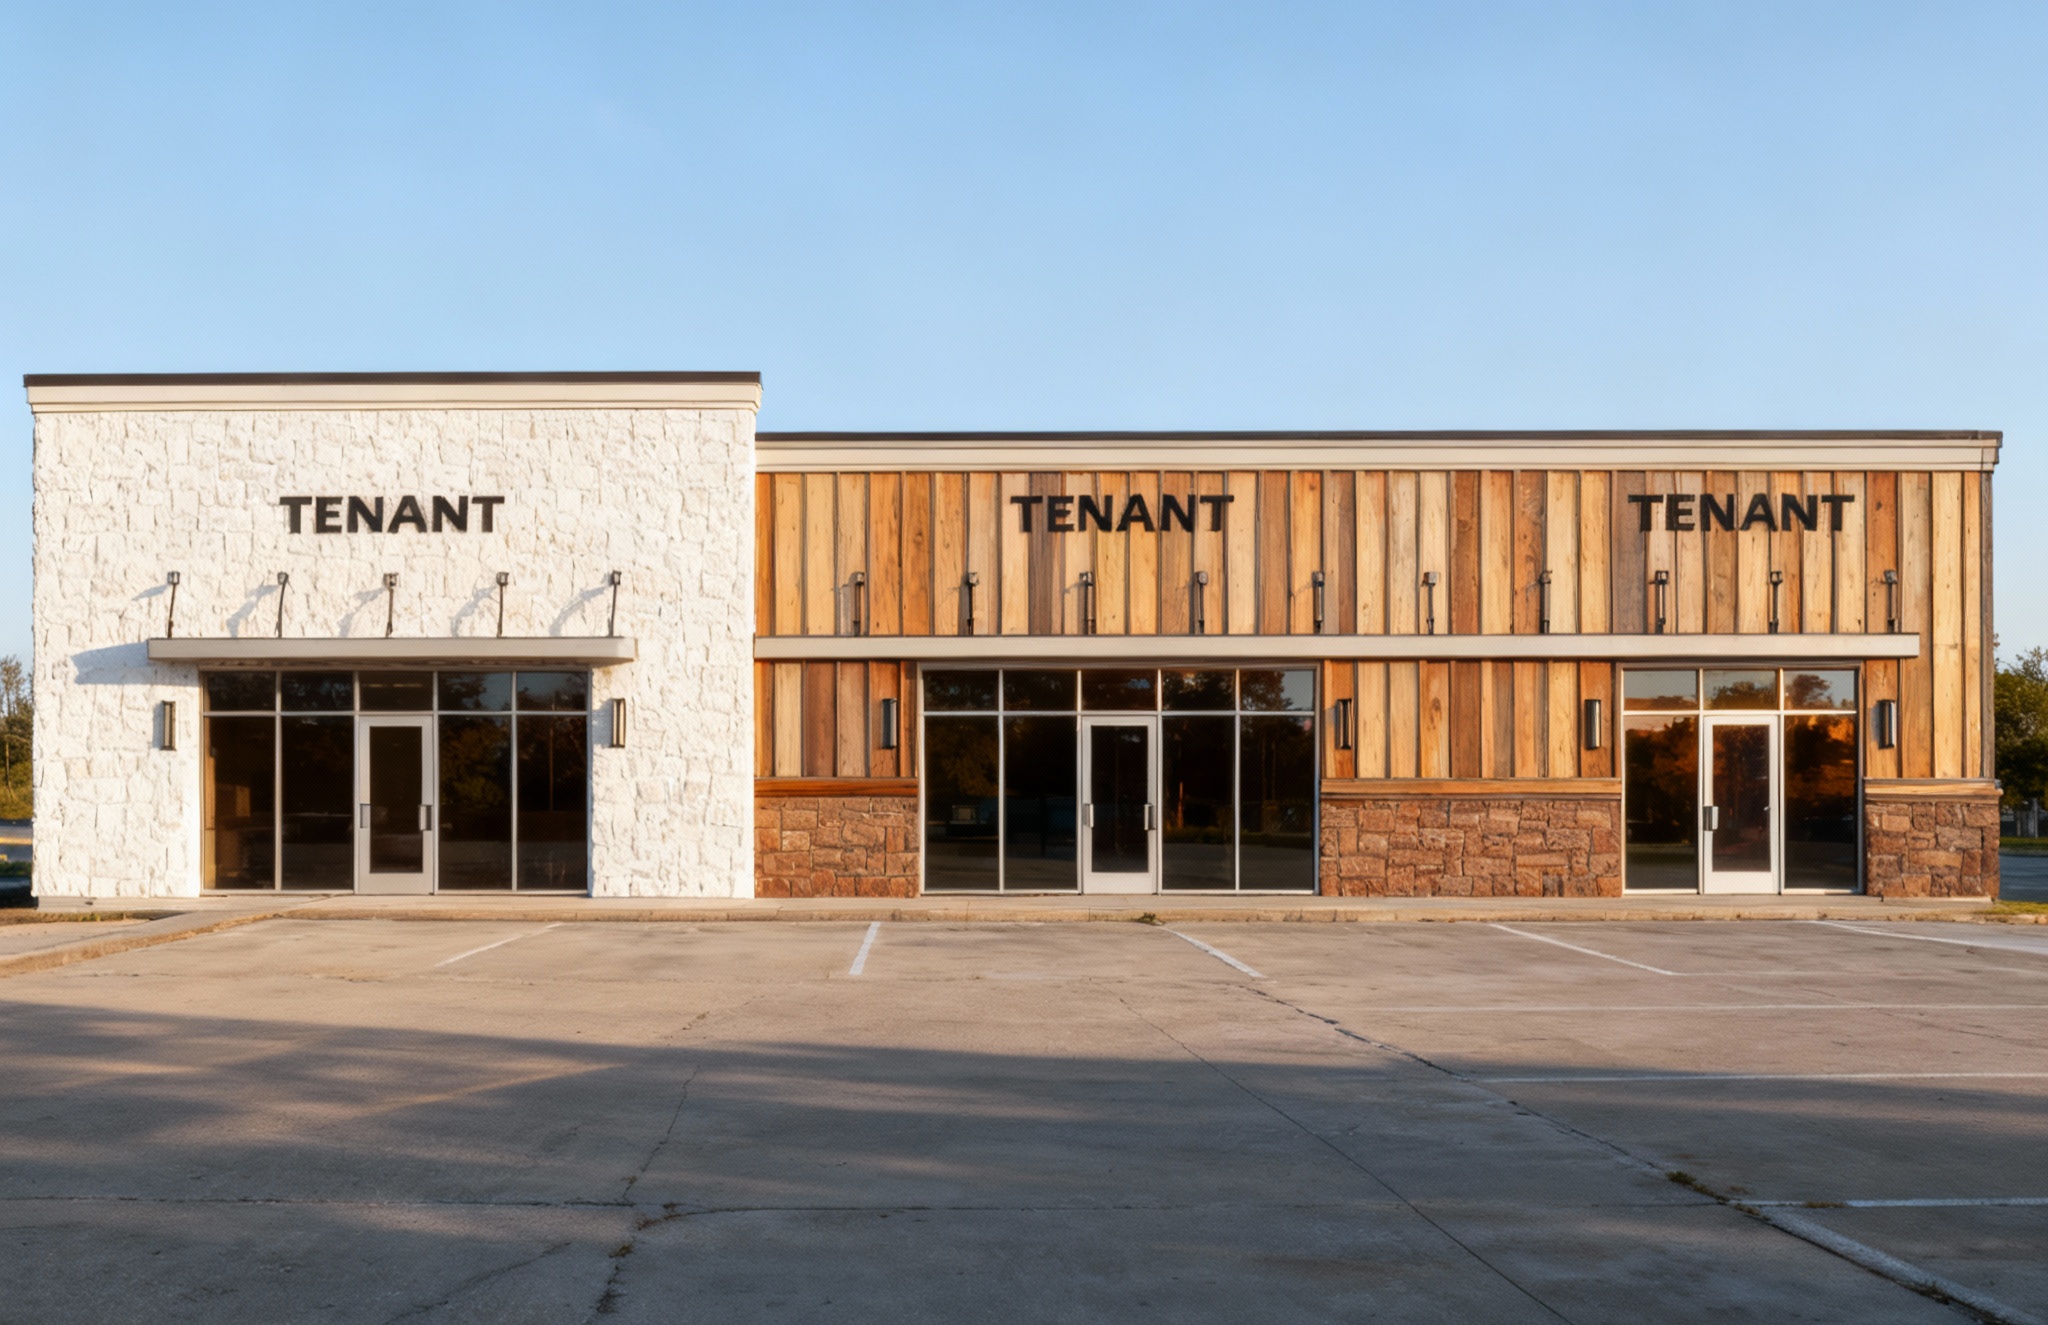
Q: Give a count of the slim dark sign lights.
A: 15